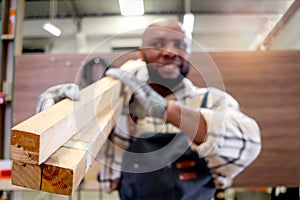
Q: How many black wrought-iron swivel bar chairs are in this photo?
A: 0